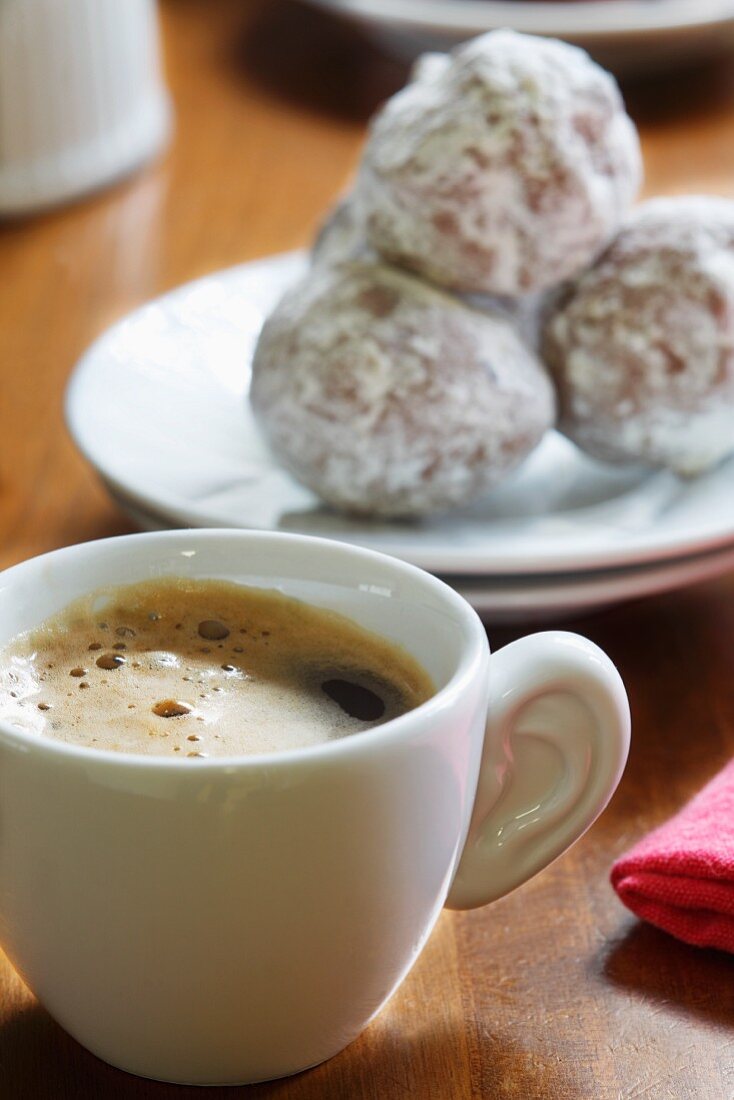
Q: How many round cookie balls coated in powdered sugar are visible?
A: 4